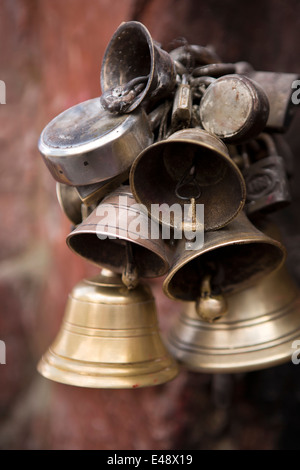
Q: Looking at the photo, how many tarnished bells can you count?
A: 4